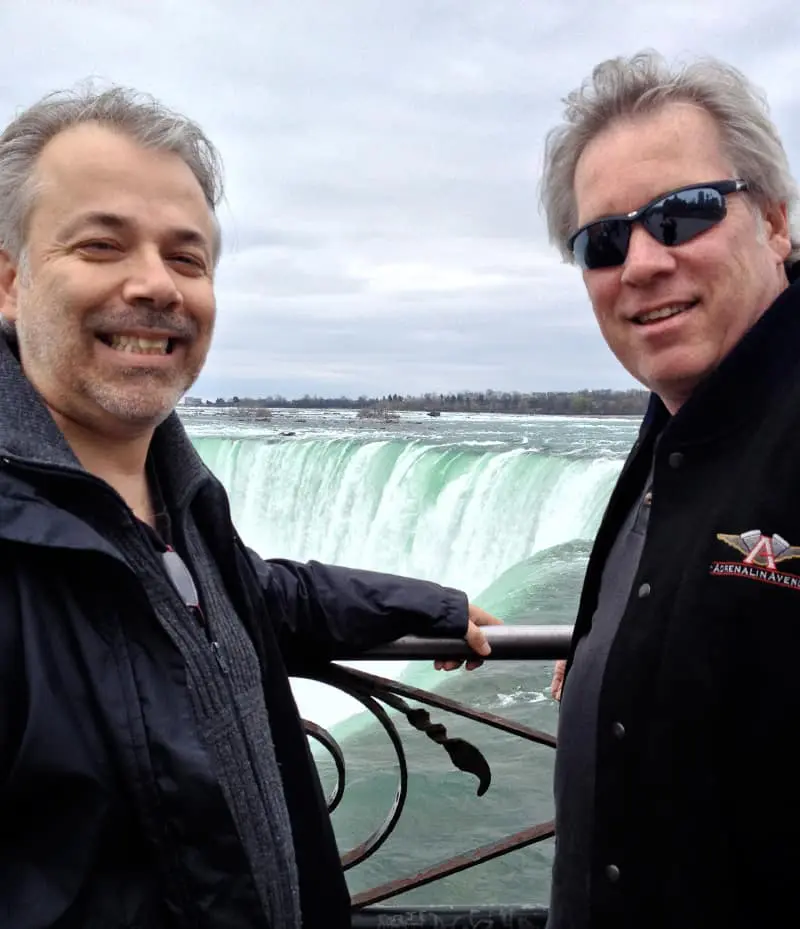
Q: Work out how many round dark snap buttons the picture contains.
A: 4